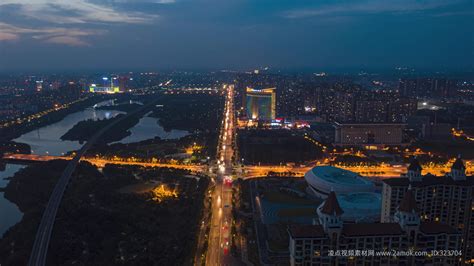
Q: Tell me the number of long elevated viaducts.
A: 1